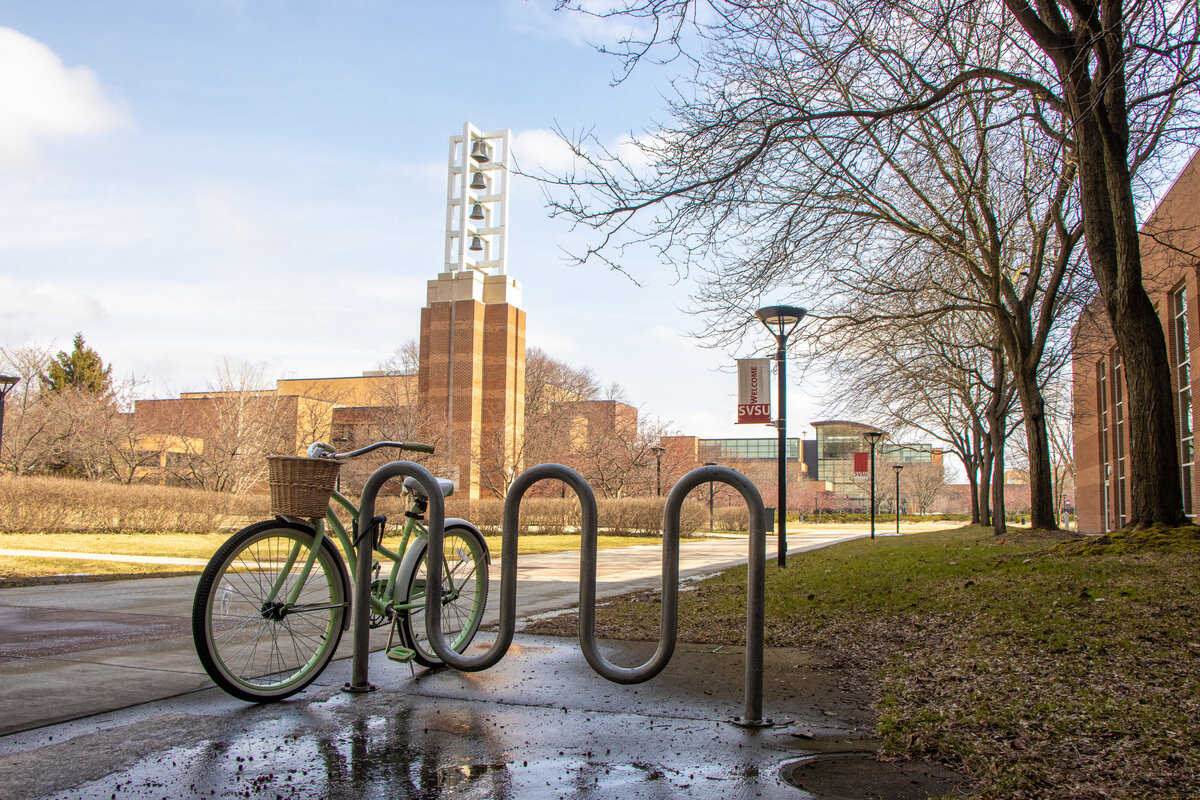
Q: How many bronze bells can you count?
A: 4